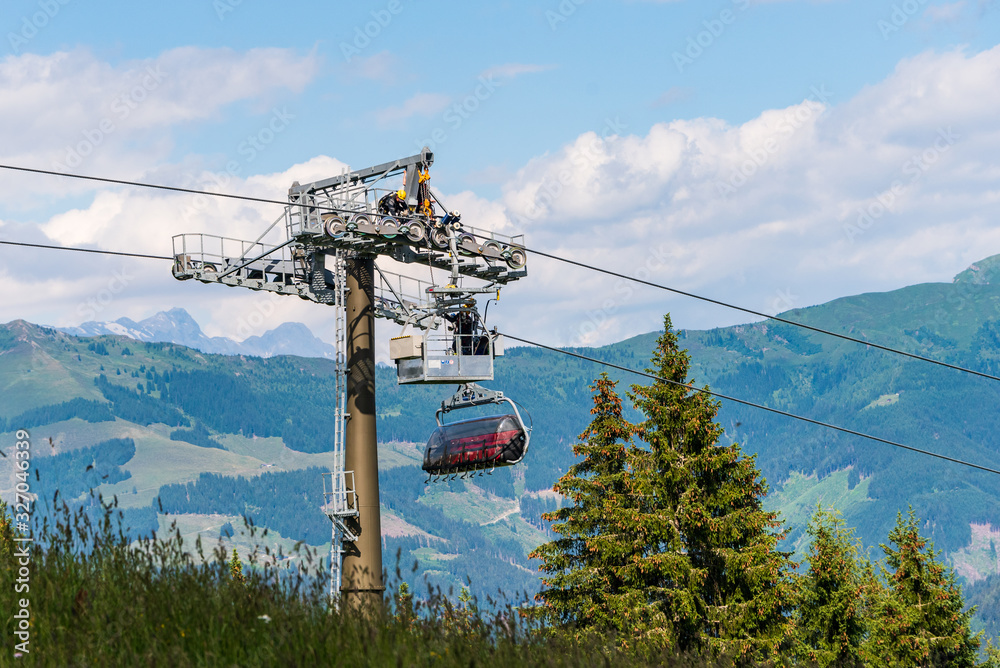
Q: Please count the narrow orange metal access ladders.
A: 0